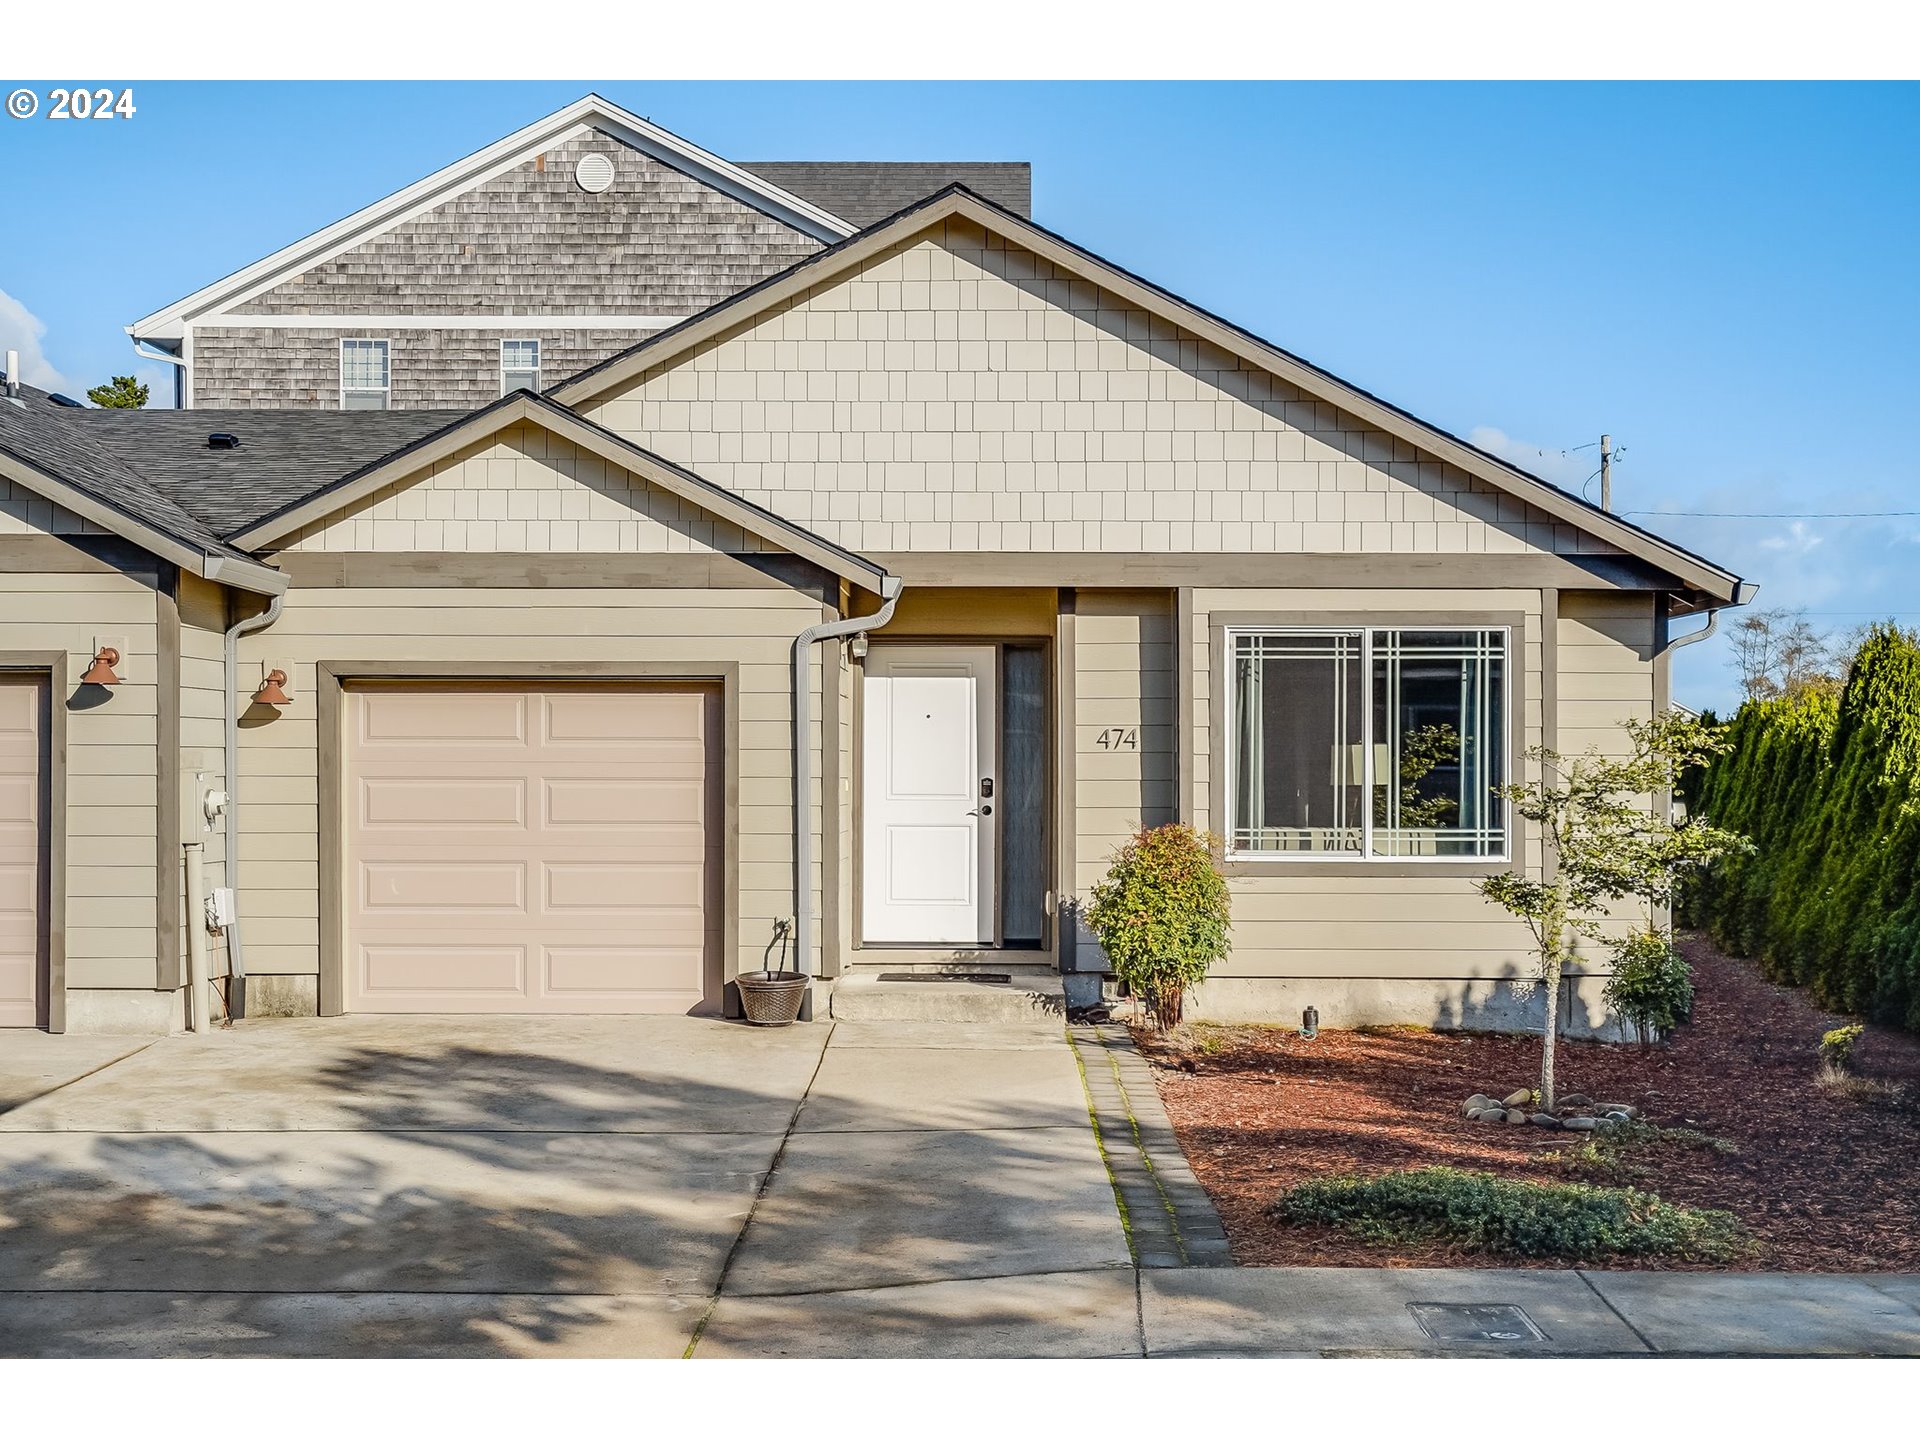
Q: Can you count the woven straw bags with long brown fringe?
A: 0